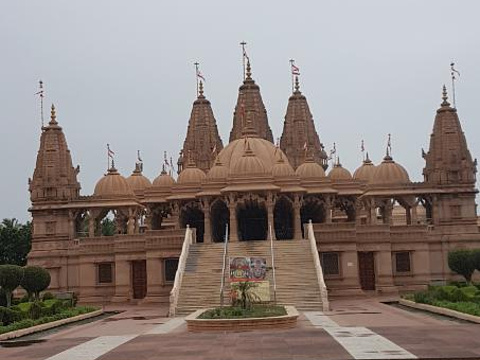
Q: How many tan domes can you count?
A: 12